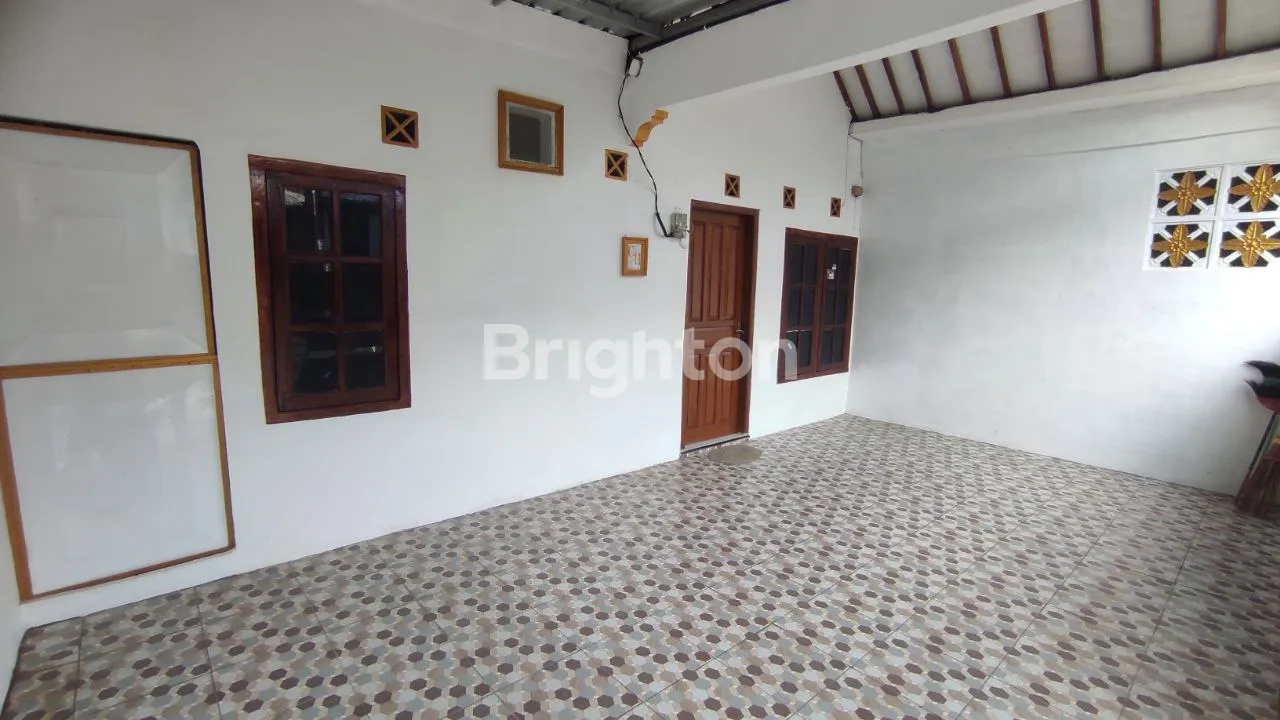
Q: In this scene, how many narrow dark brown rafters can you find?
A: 10